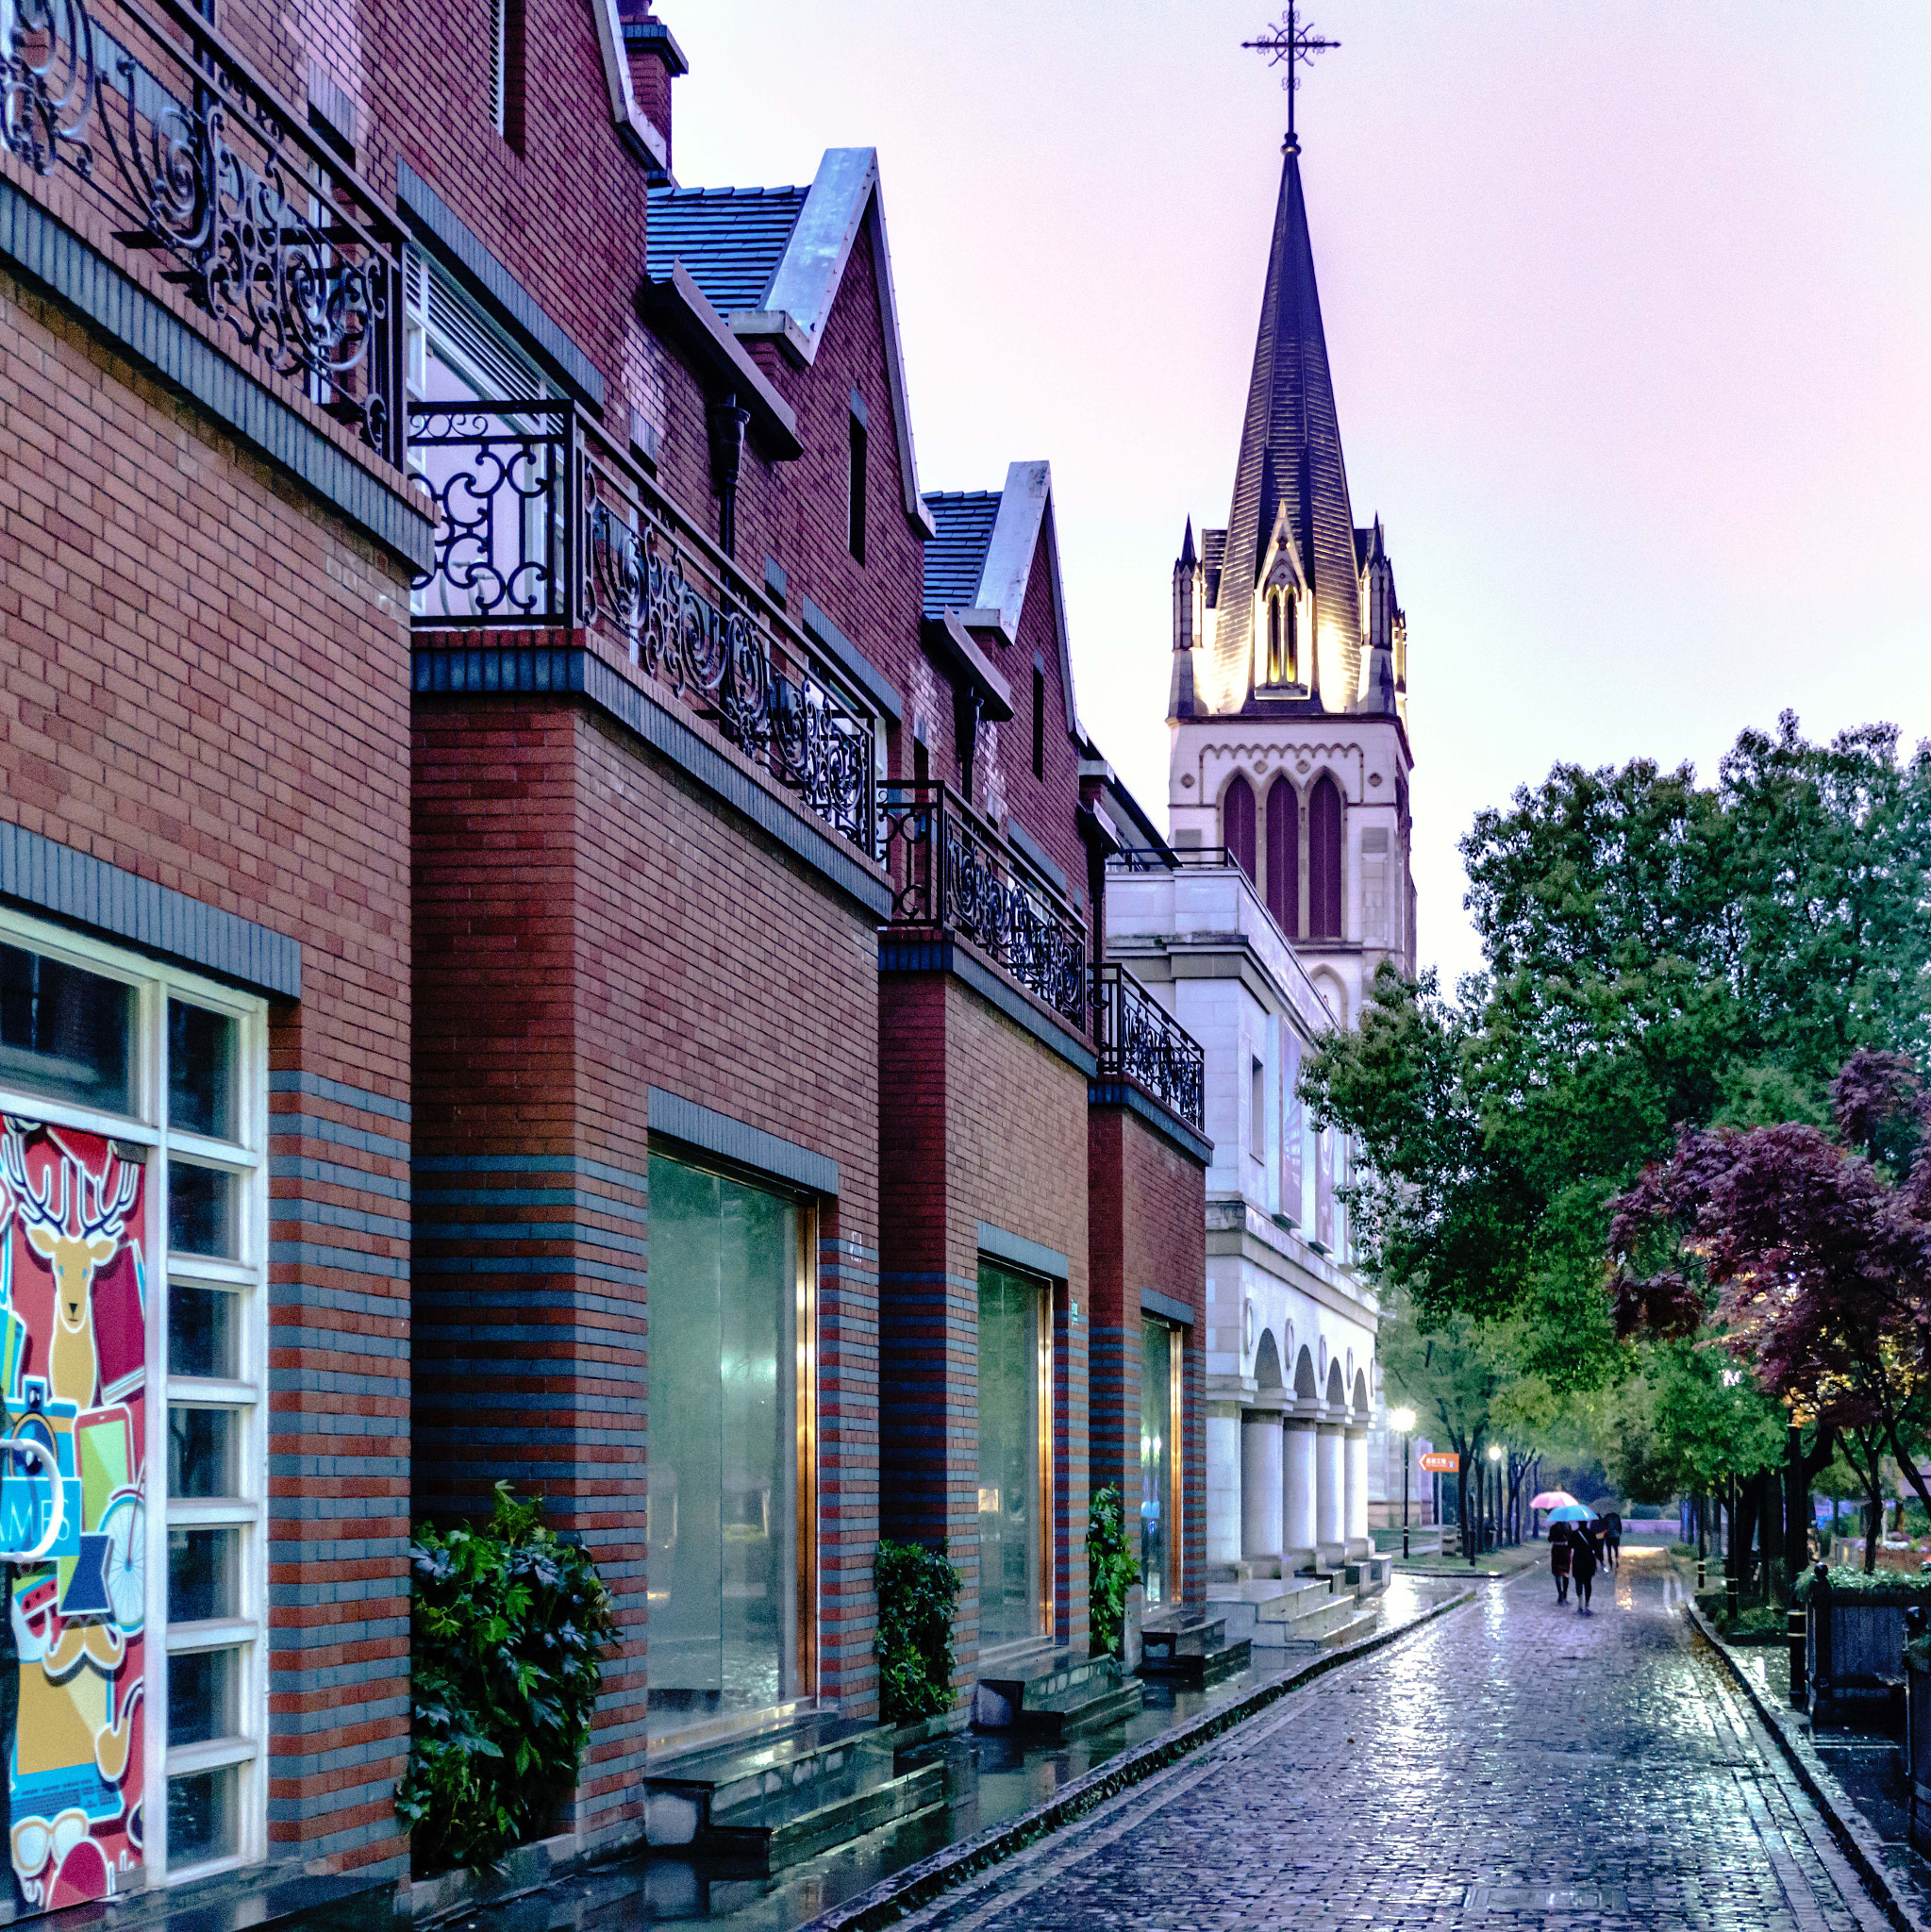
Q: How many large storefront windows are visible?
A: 3